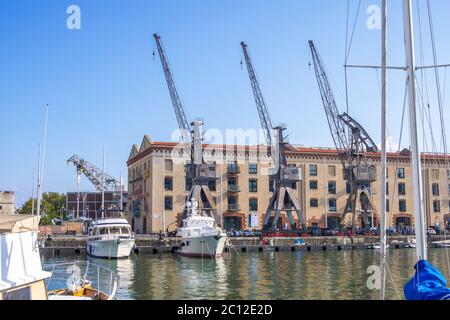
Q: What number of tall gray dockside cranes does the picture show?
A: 3